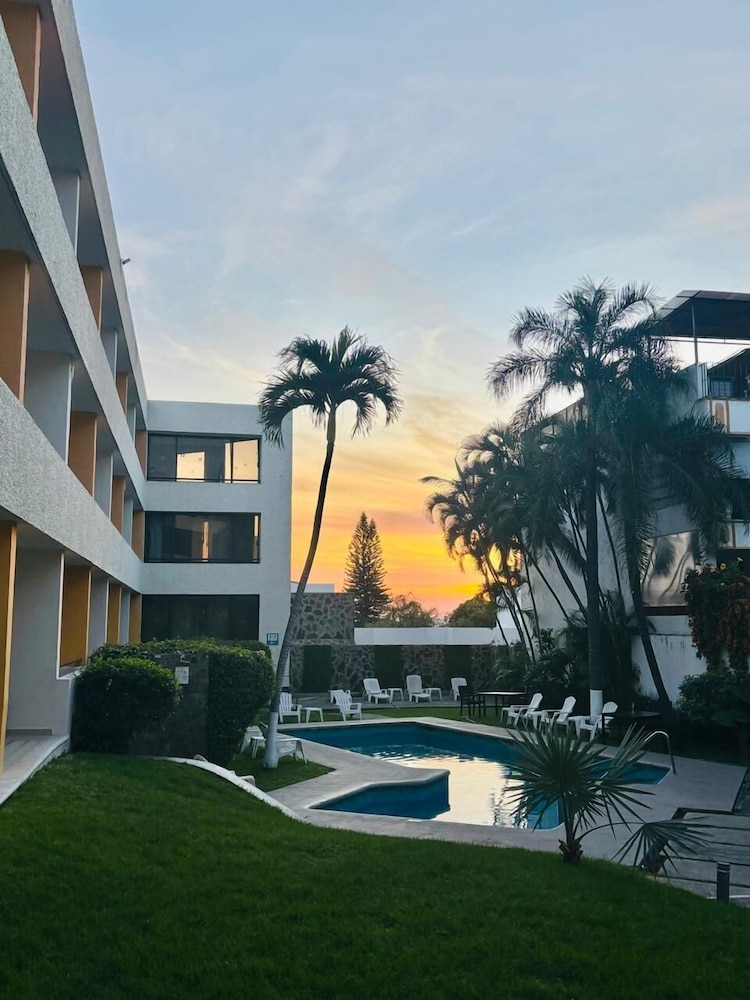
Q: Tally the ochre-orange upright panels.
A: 12